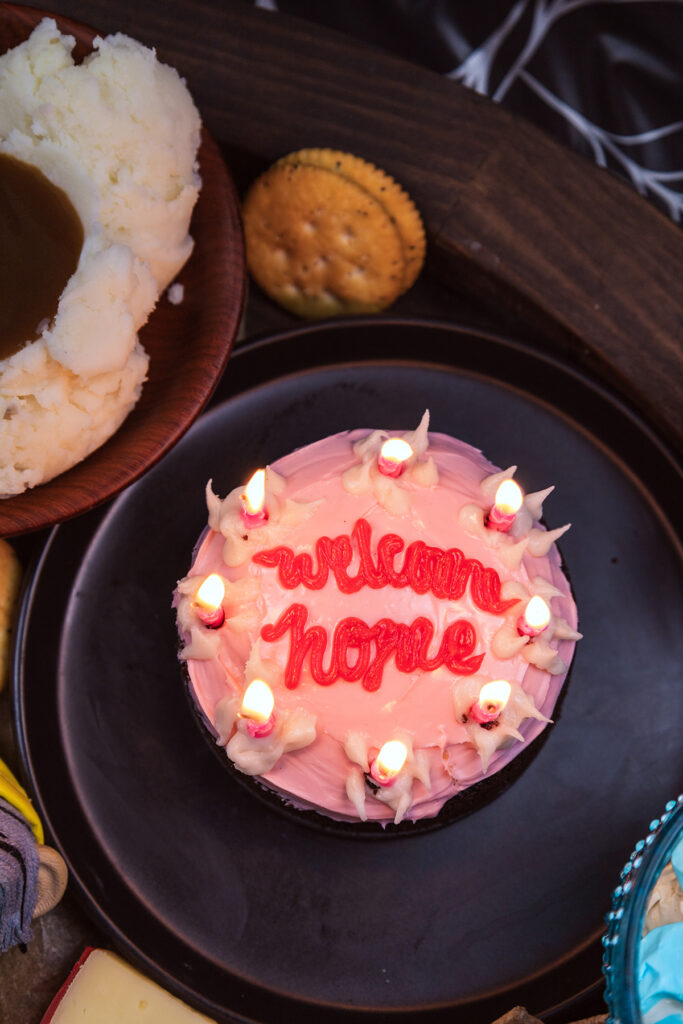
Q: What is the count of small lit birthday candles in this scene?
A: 8